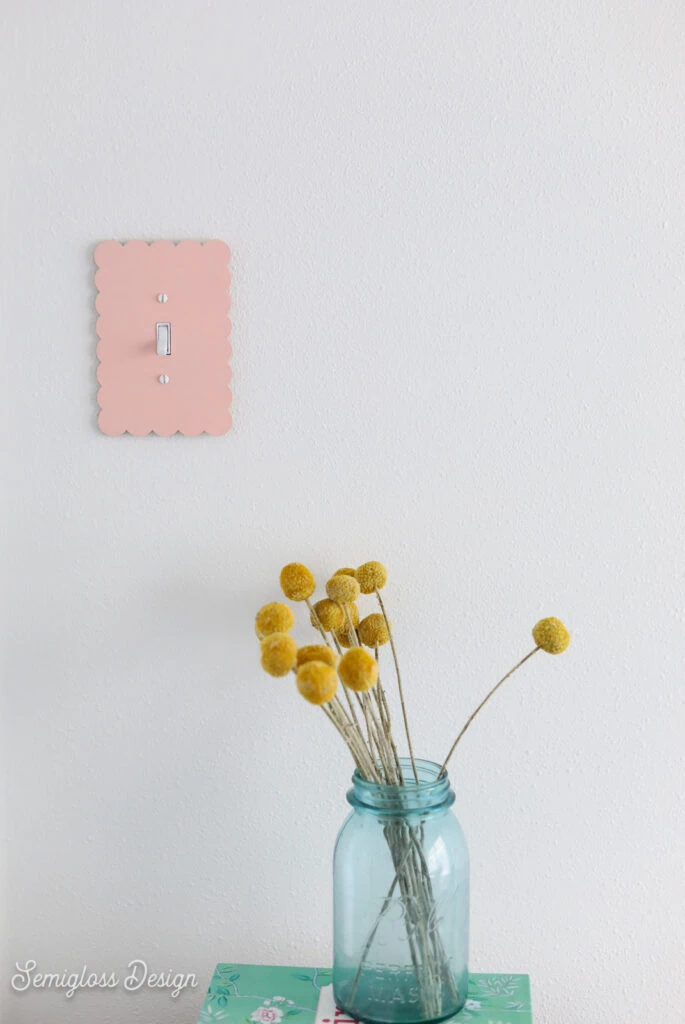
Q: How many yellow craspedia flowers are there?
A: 14